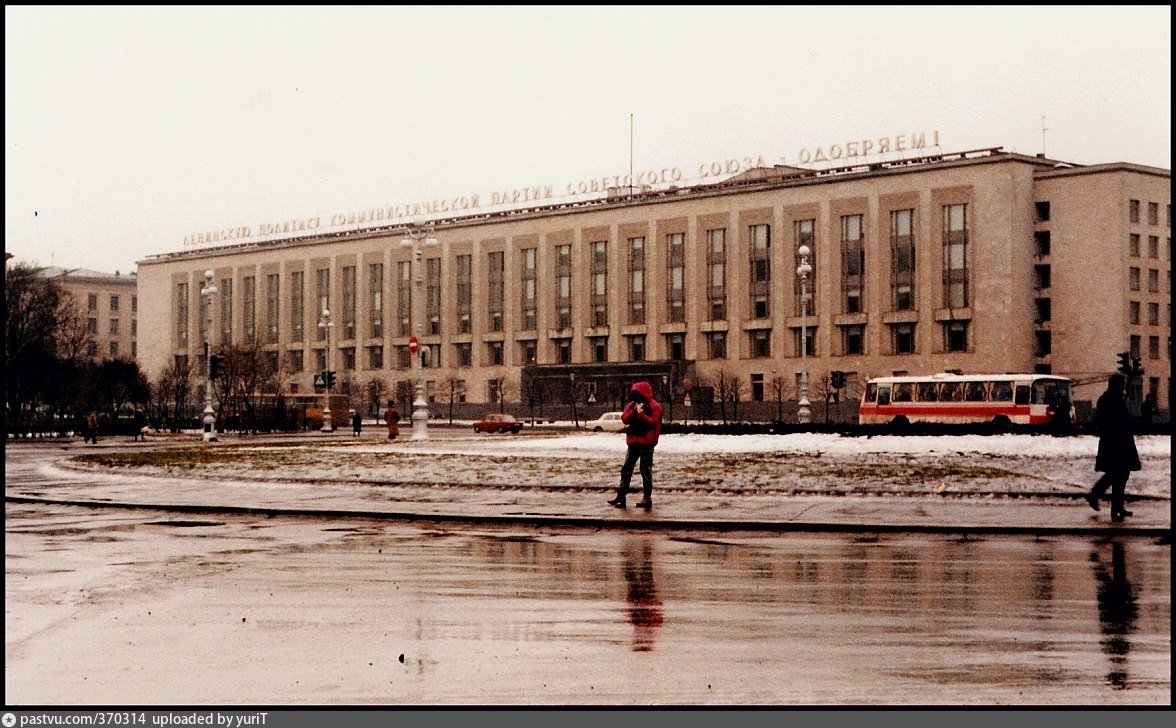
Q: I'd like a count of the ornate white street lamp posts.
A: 4